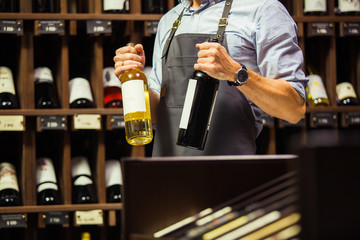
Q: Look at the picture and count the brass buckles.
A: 2